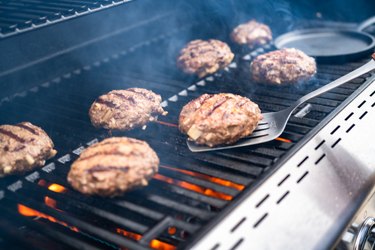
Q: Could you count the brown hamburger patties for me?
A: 7